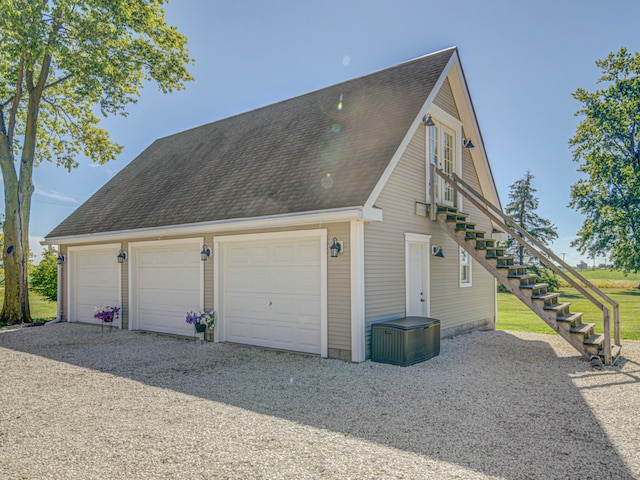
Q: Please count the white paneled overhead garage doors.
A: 3